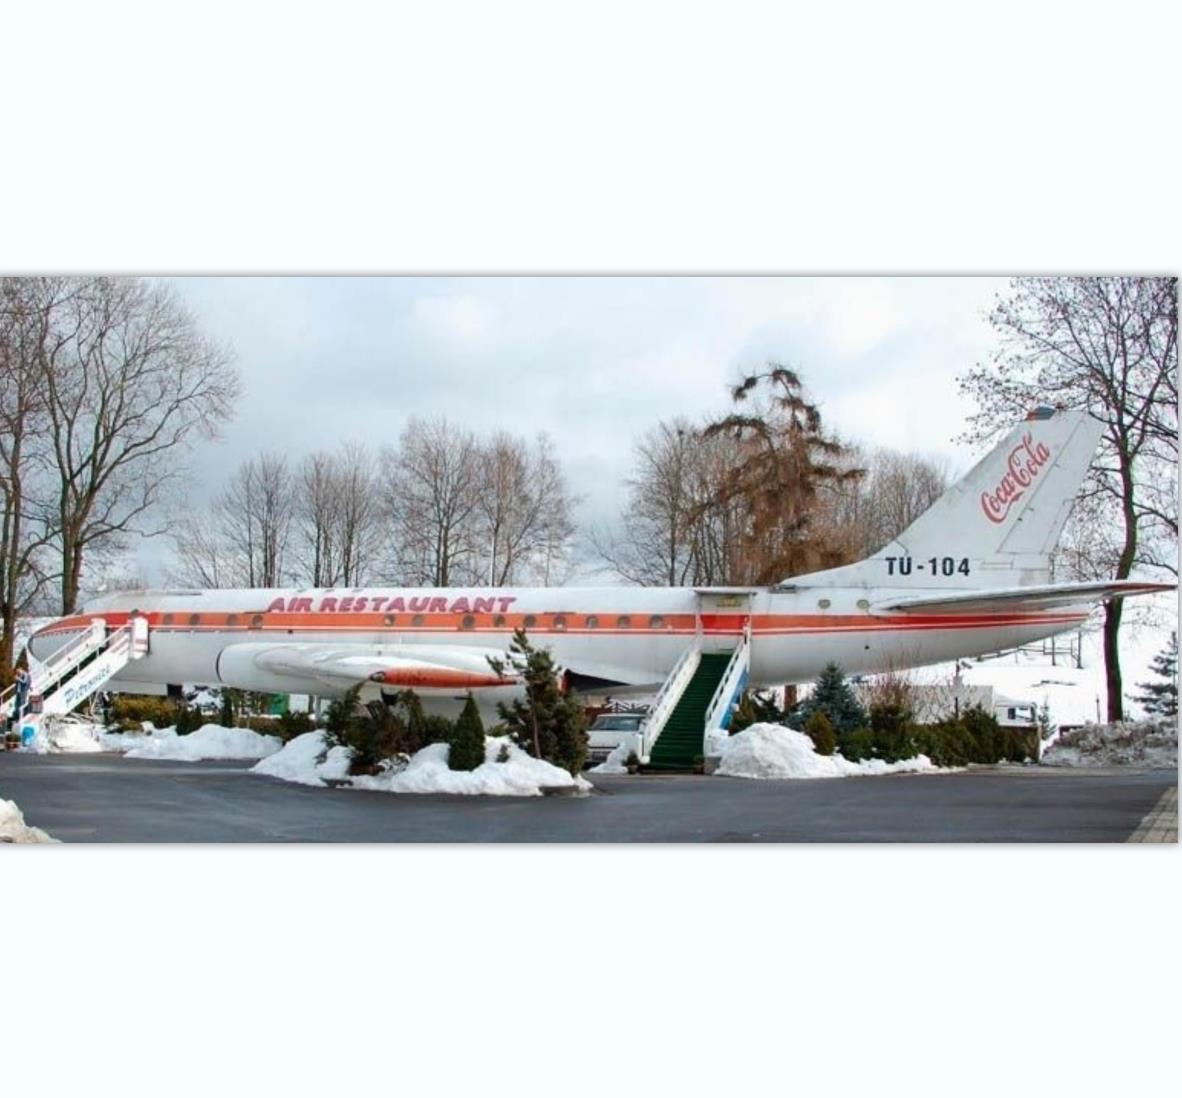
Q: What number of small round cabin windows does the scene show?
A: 15